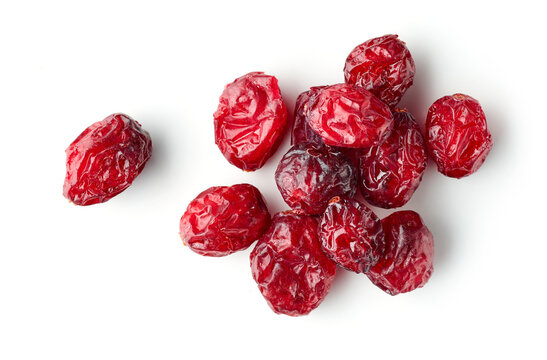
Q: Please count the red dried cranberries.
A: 12